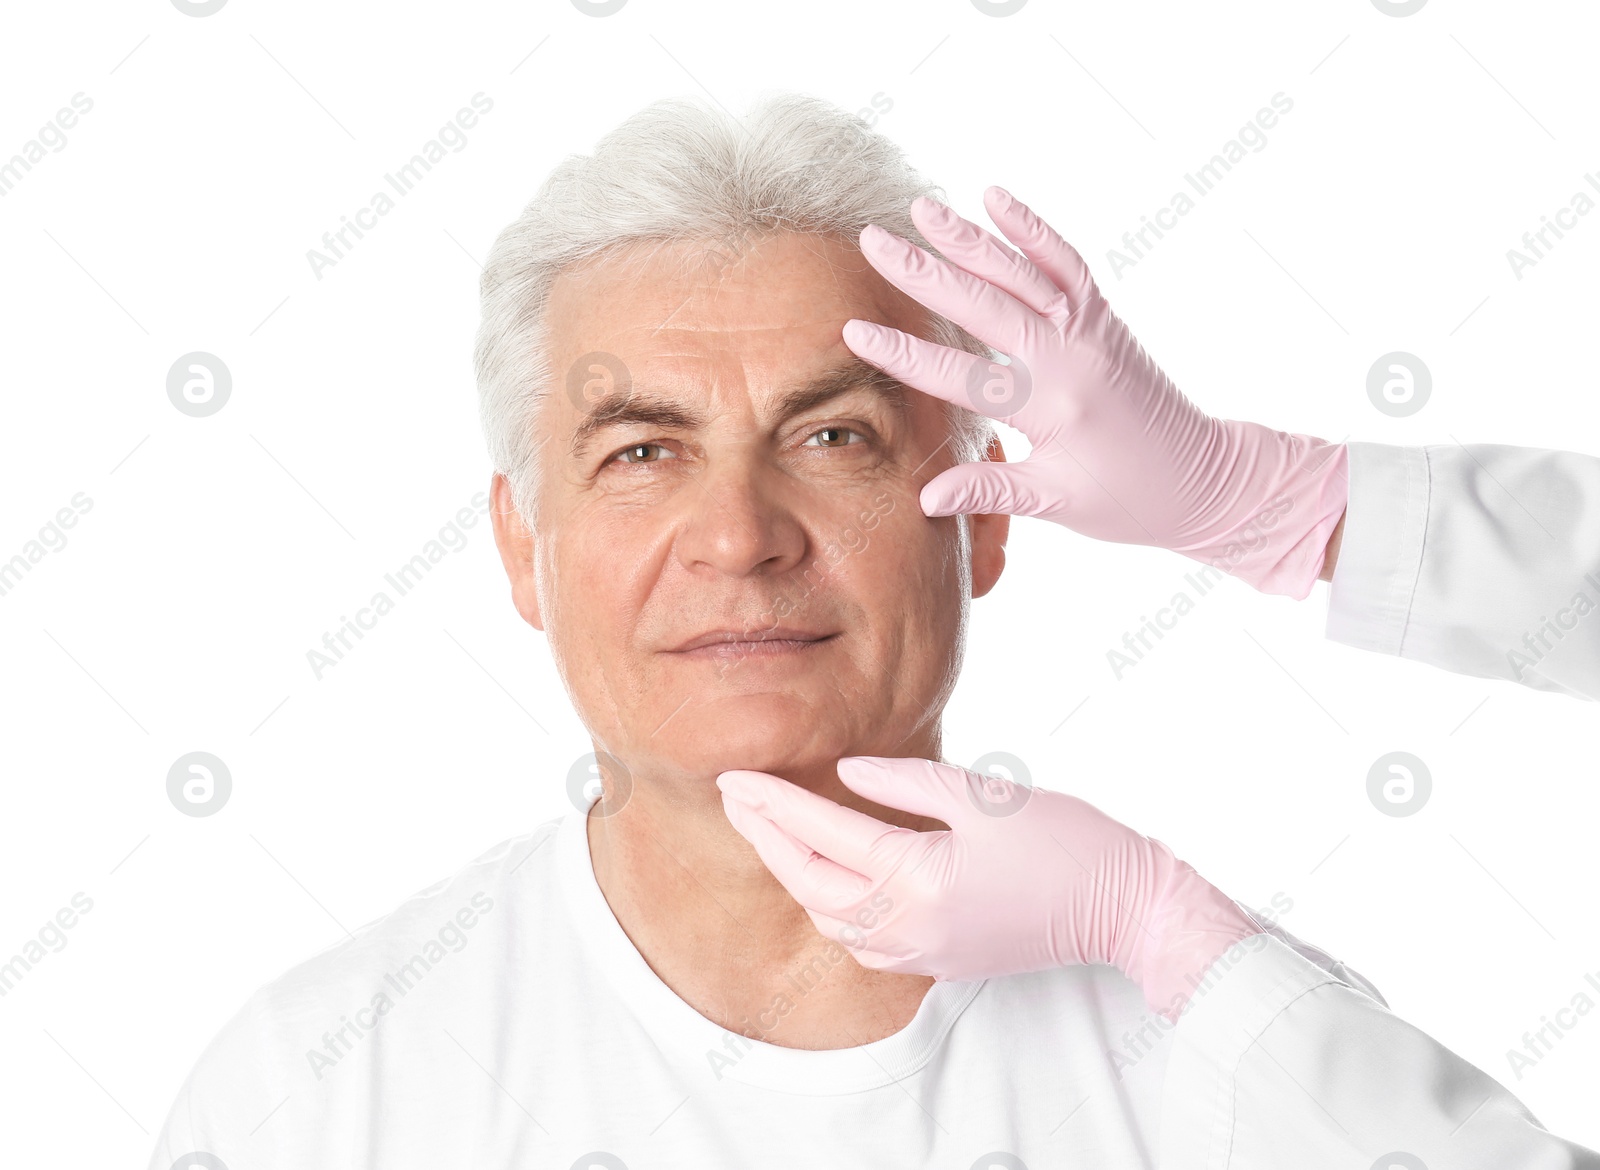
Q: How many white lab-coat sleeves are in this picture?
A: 2